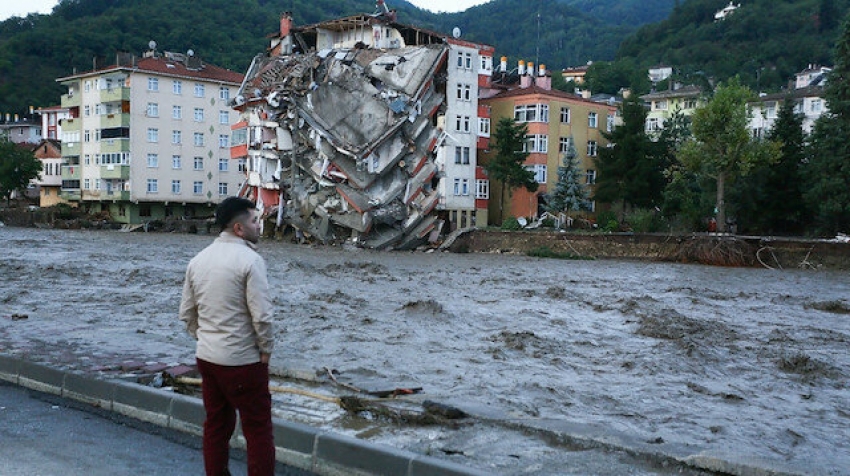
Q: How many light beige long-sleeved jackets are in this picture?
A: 1